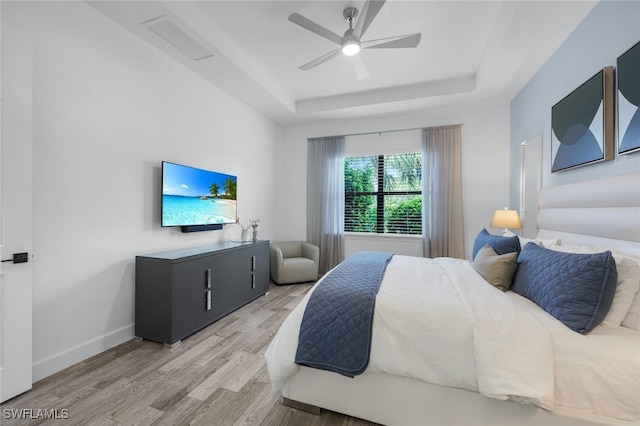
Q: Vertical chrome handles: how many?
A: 4